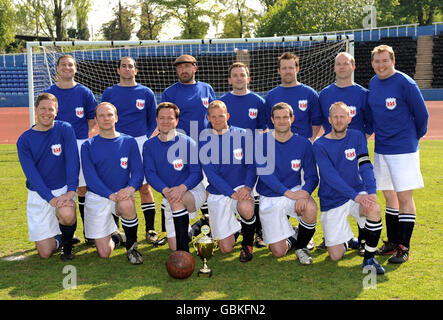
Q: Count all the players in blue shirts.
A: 13